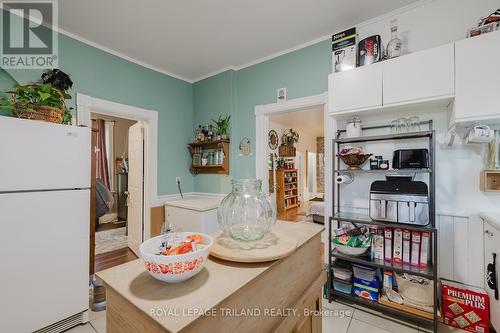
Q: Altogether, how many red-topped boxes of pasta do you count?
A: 5